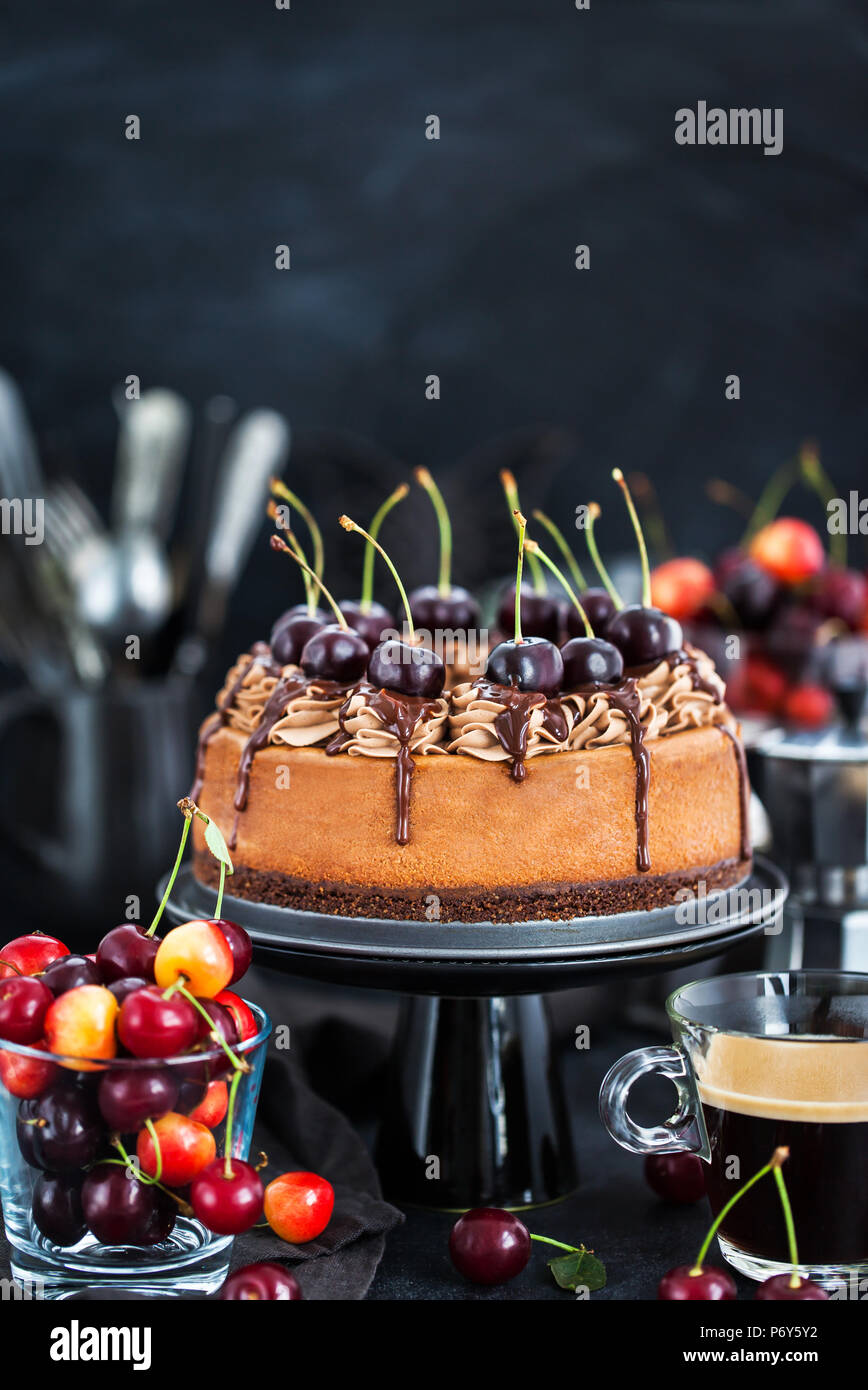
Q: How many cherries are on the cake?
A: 12